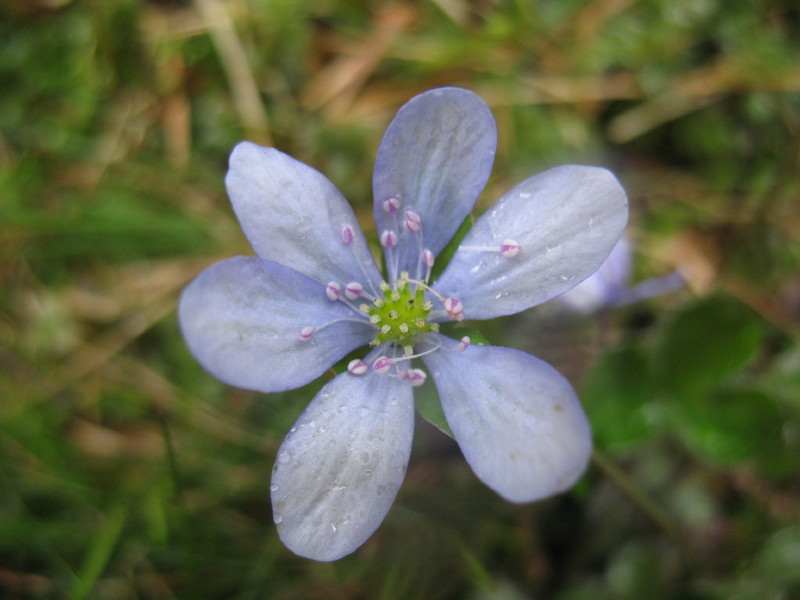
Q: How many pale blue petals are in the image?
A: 6